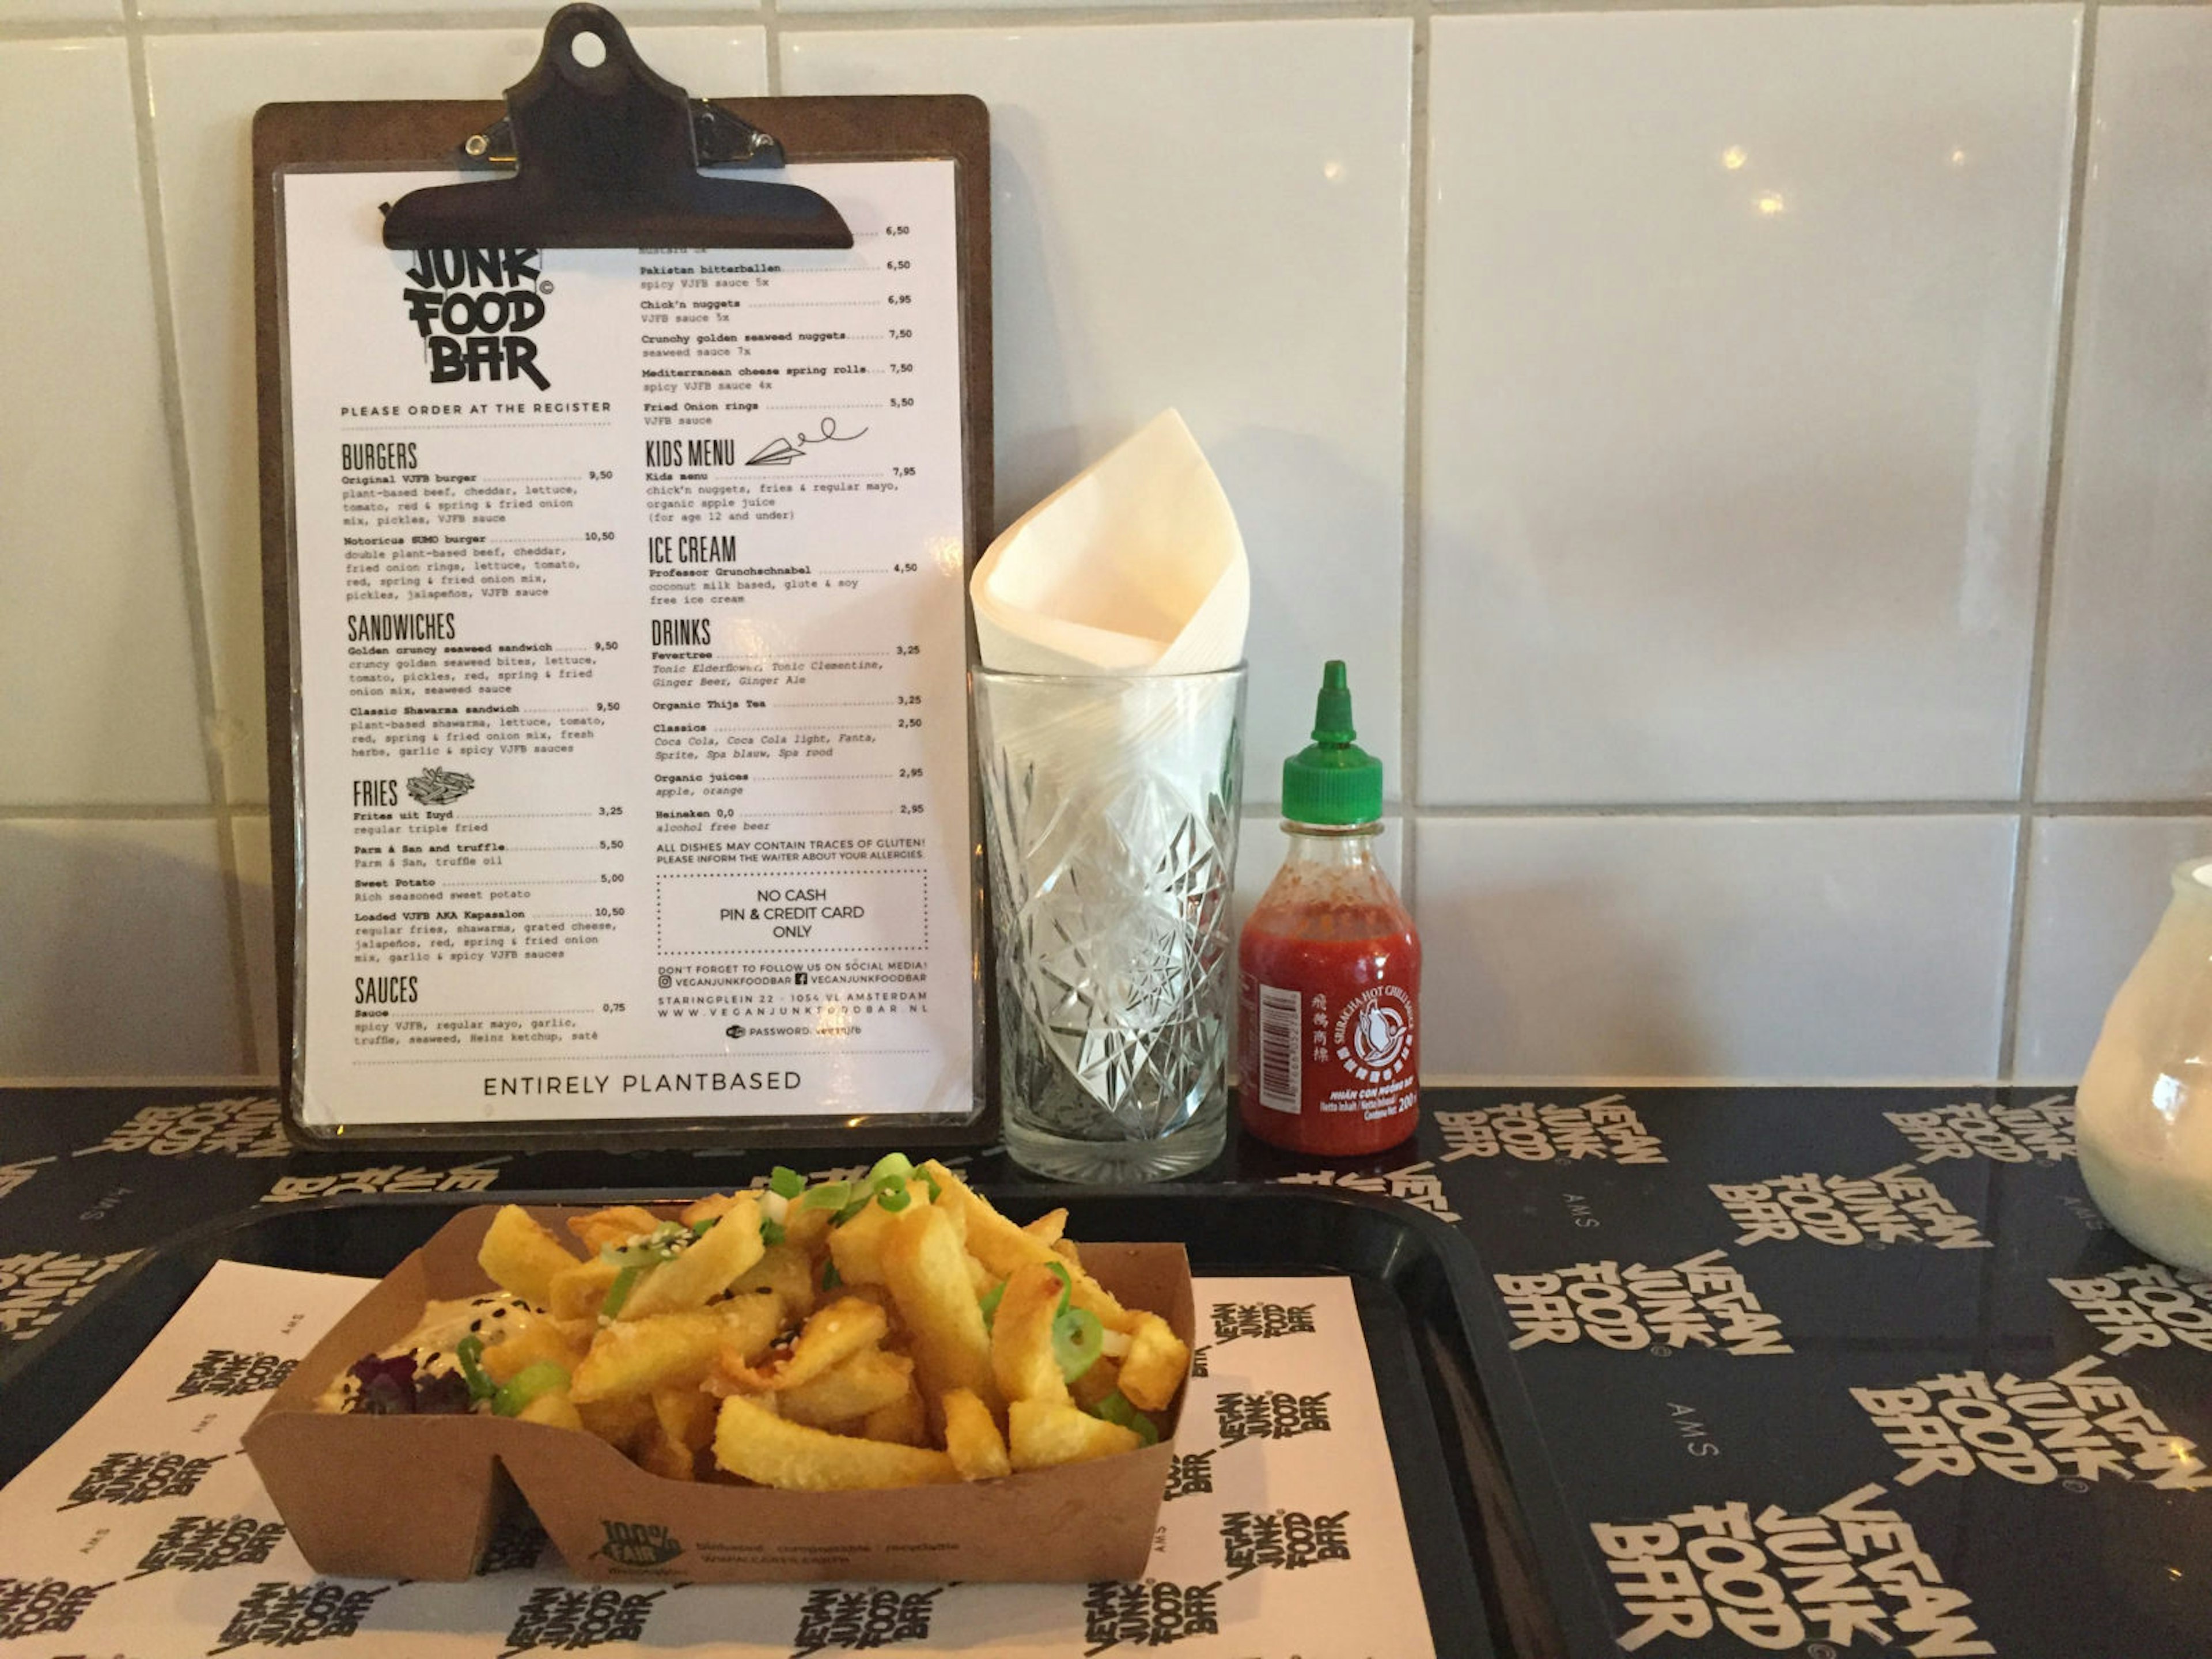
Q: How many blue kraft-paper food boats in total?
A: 0